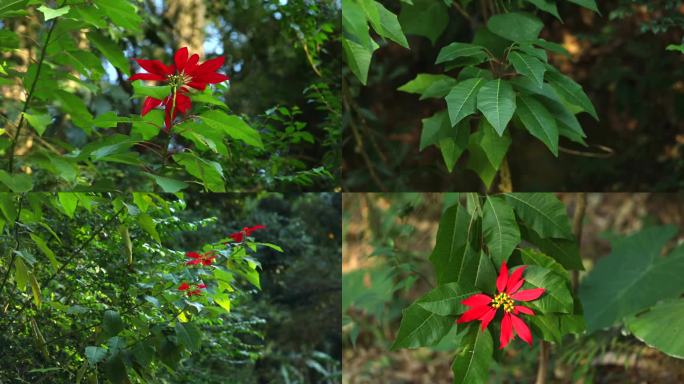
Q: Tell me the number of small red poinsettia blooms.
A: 3